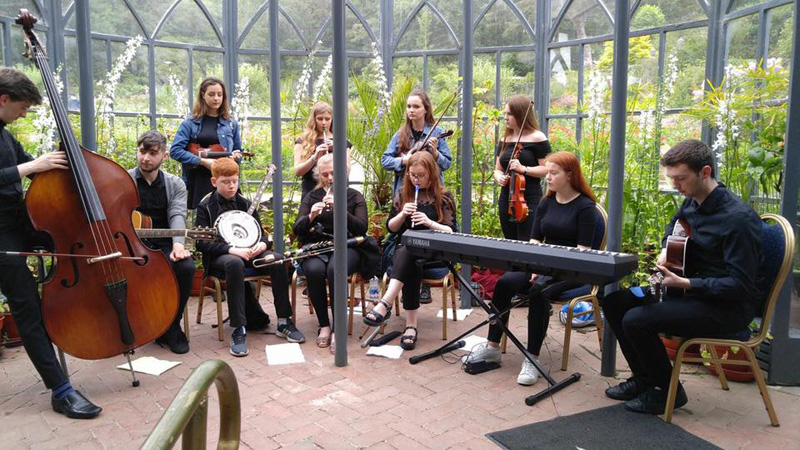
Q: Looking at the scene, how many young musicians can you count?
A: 11